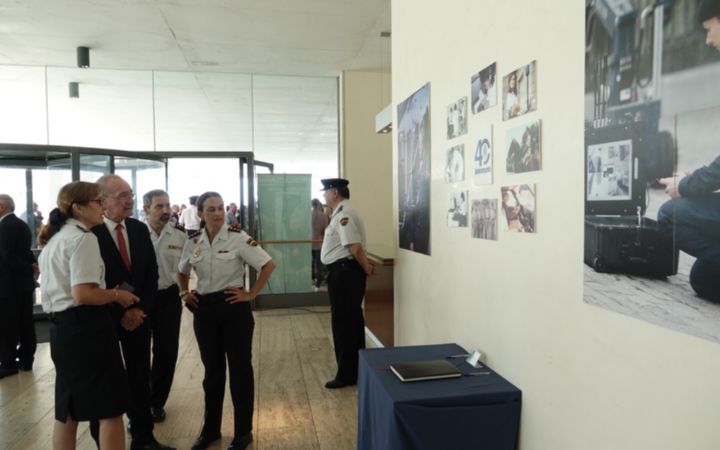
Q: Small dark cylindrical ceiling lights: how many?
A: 2